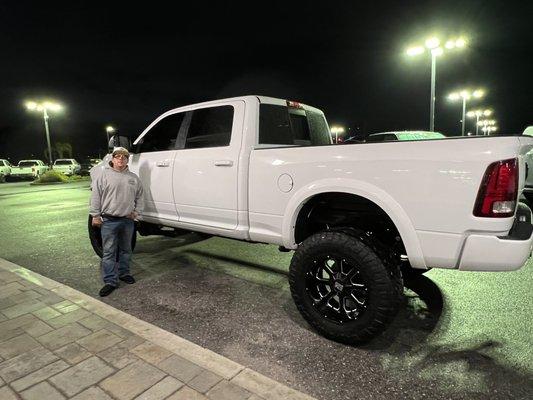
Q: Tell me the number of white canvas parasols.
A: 0